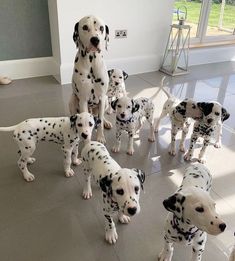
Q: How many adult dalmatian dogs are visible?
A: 1